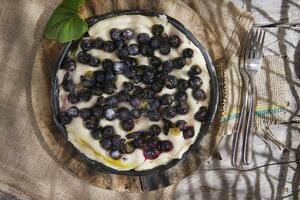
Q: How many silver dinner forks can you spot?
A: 2